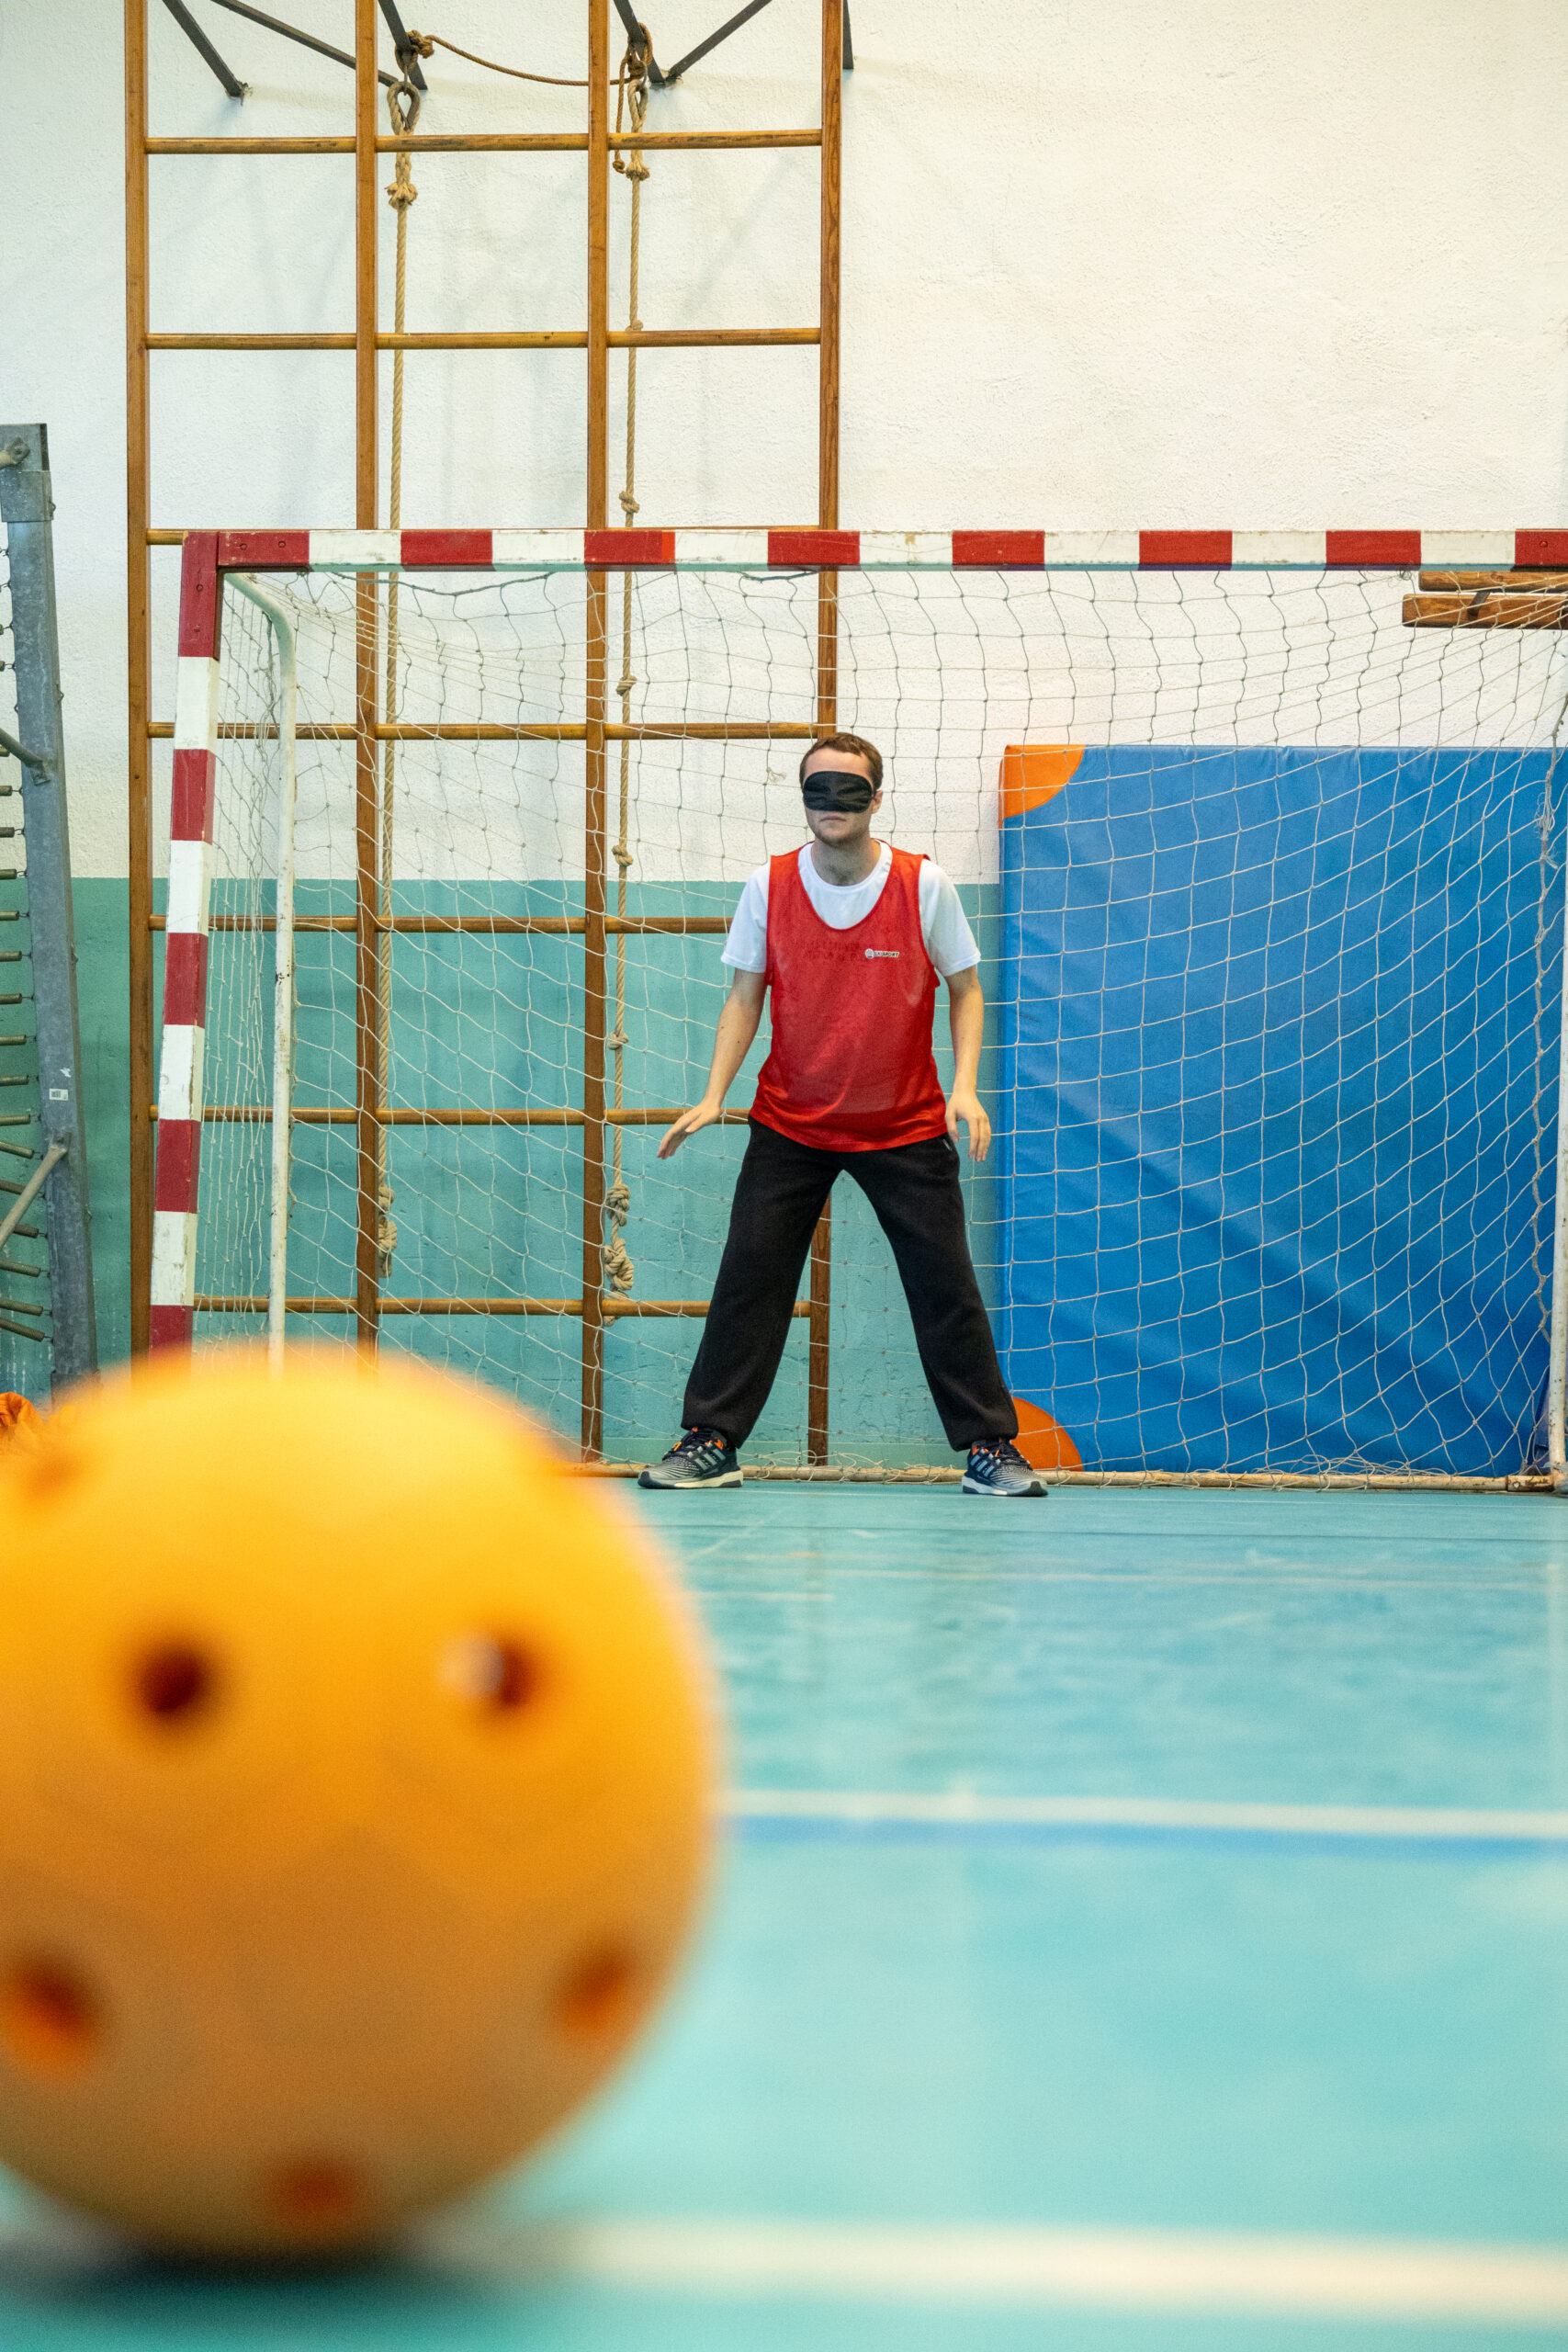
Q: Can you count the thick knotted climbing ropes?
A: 2